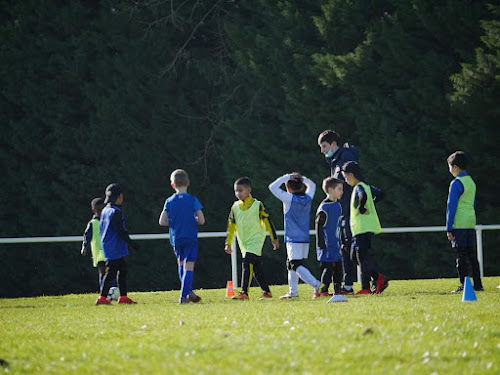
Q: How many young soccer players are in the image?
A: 8